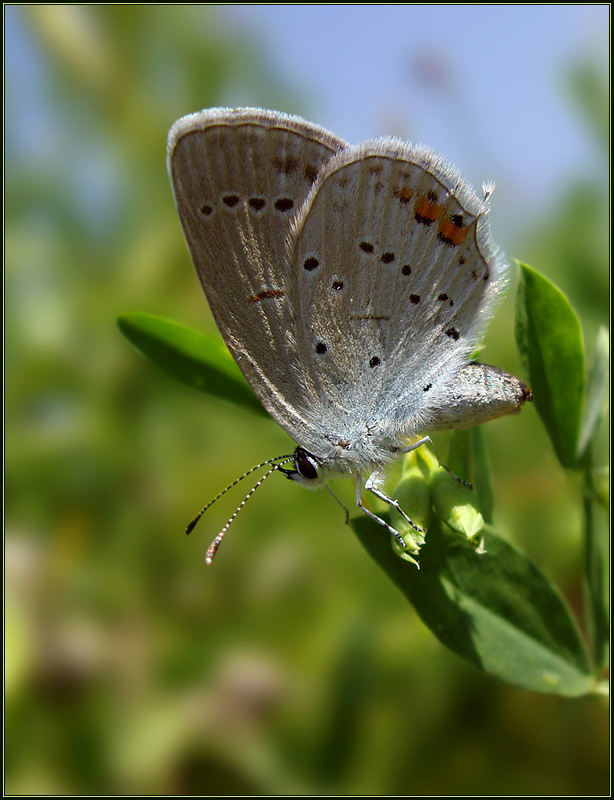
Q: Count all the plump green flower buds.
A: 2